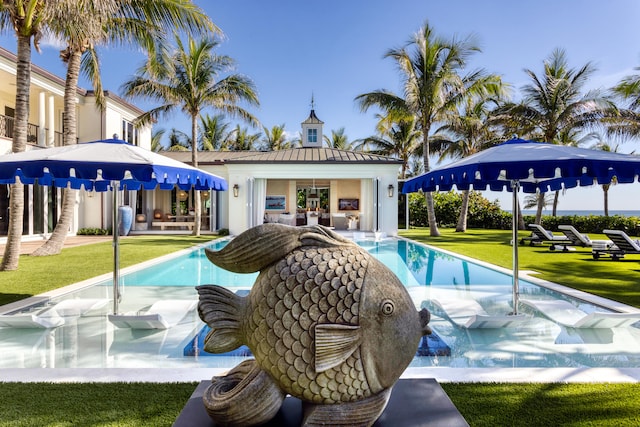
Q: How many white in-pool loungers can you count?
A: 4